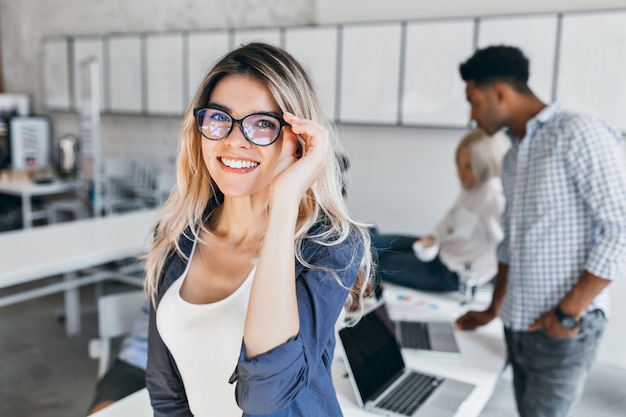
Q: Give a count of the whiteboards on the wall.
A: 11